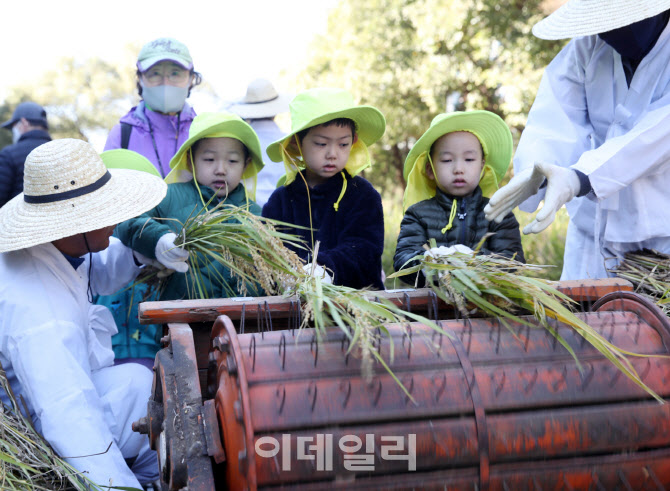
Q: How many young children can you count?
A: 3